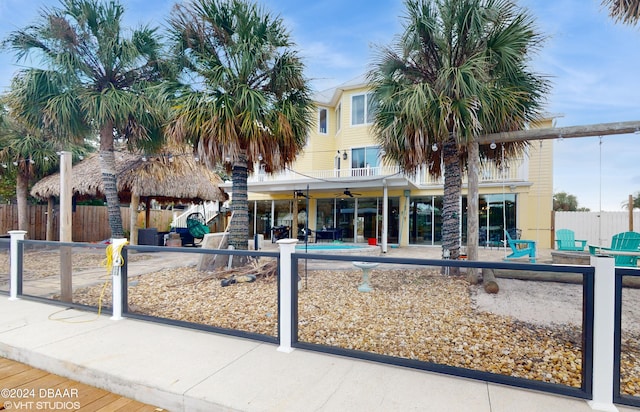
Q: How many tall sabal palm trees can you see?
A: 3